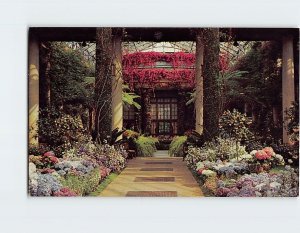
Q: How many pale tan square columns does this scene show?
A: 4